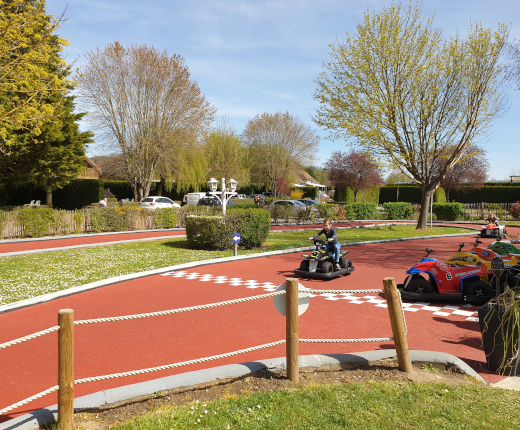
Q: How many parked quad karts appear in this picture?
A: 4